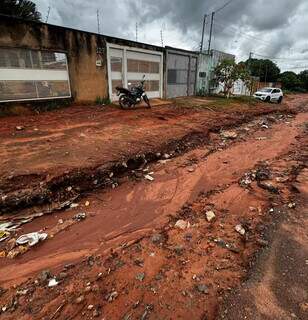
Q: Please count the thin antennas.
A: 4